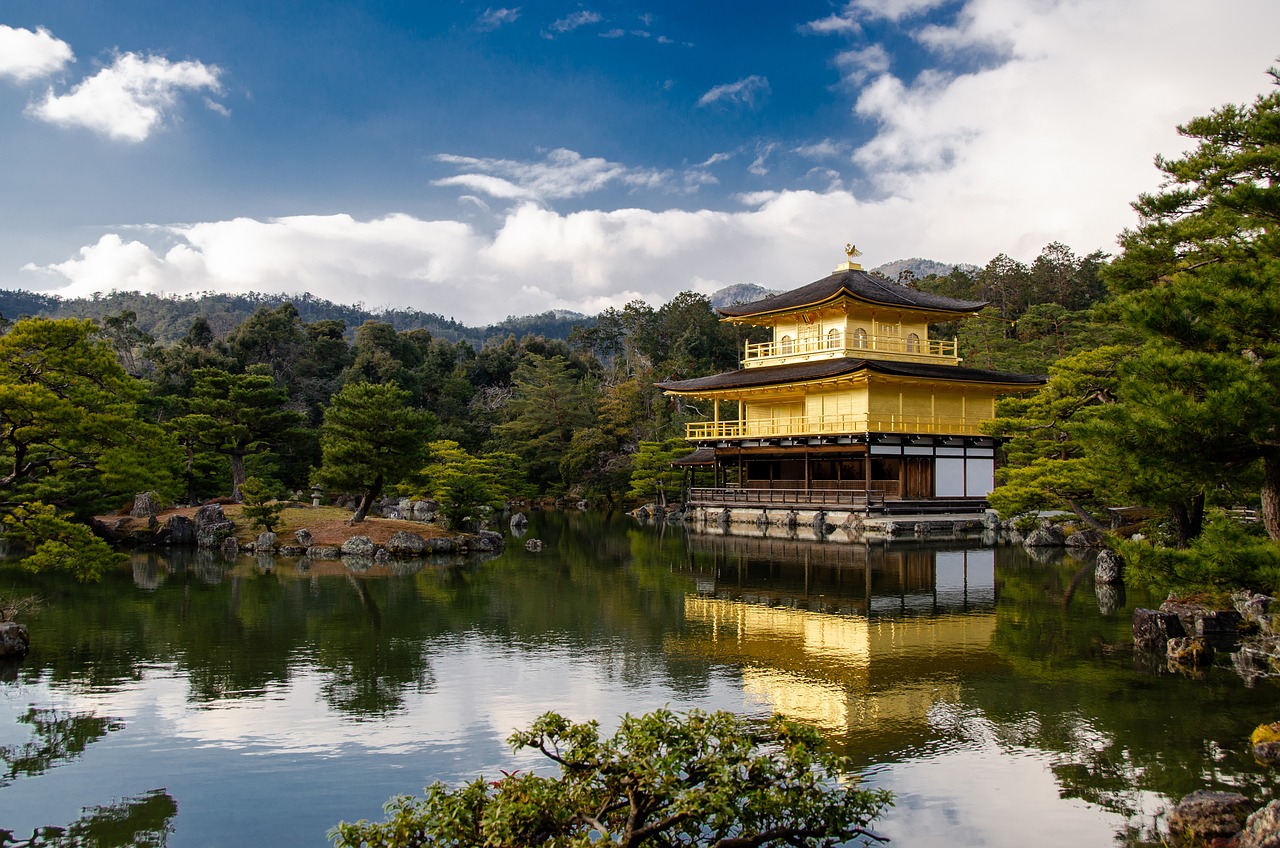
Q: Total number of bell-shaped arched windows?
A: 4